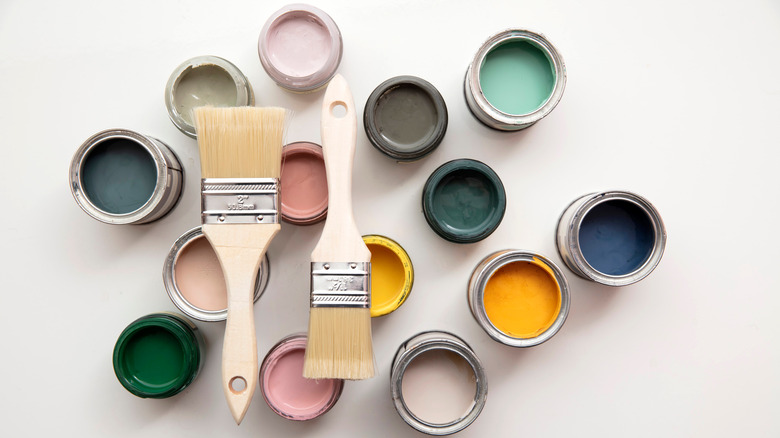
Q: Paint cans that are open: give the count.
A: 14